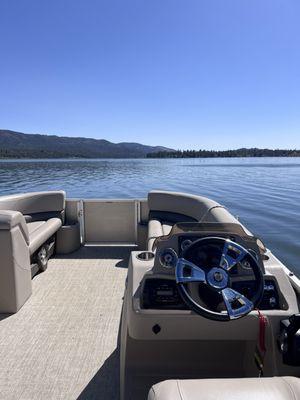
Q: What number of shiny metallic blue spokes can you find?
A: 3